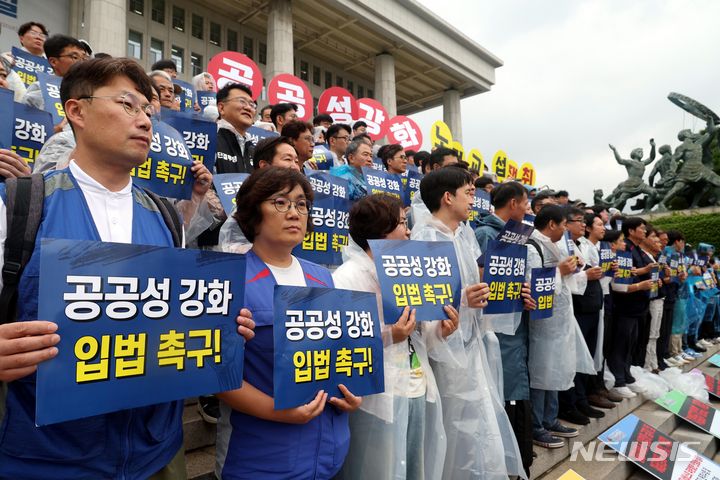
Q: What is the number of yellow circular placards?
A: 6